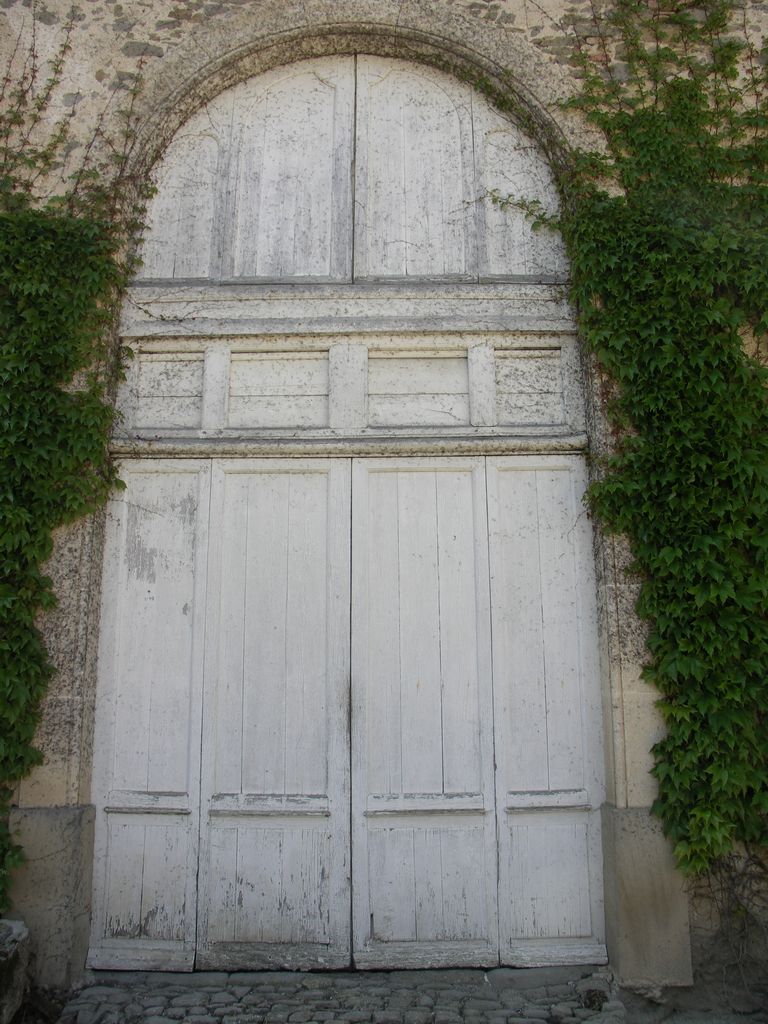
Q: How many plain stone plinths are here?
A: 2